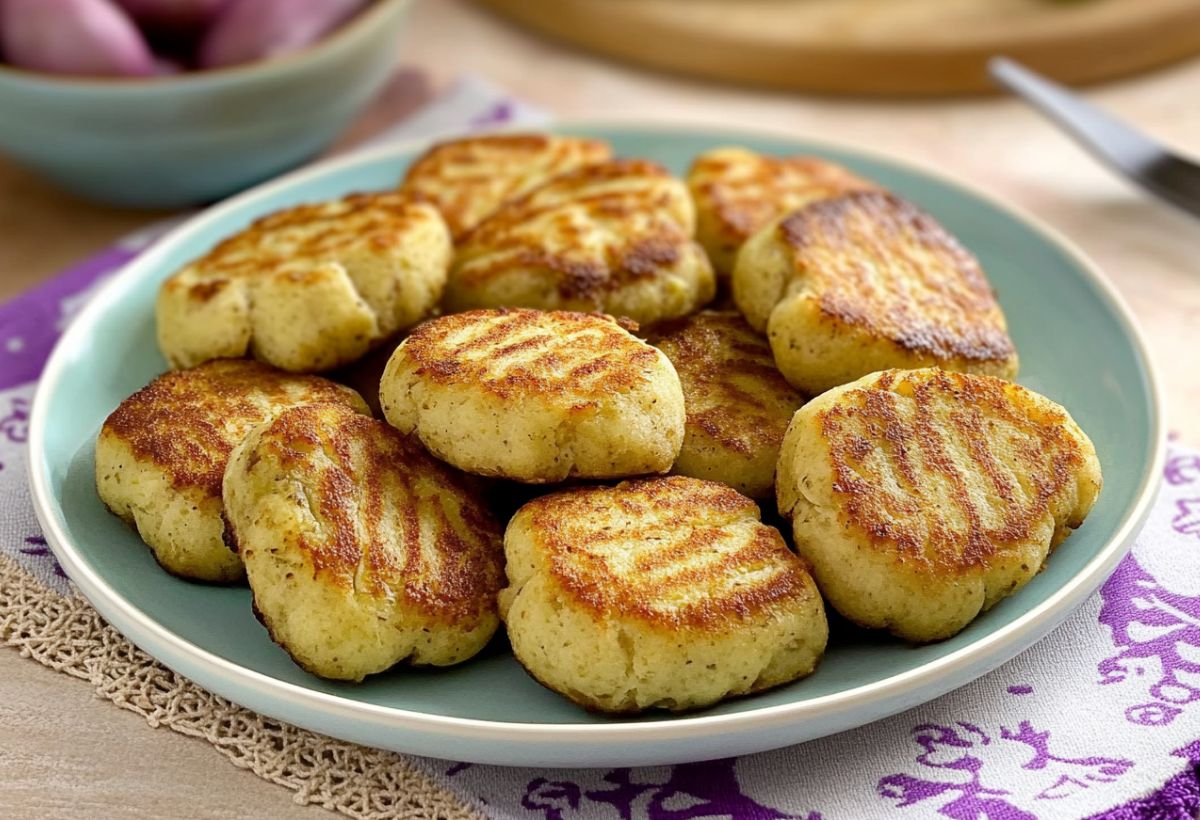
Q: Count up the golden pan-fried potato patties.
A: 11